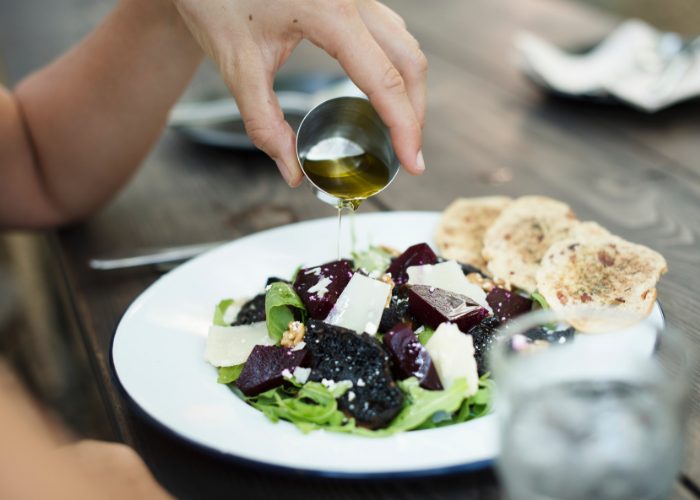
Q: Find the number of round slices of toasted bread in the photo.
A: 3